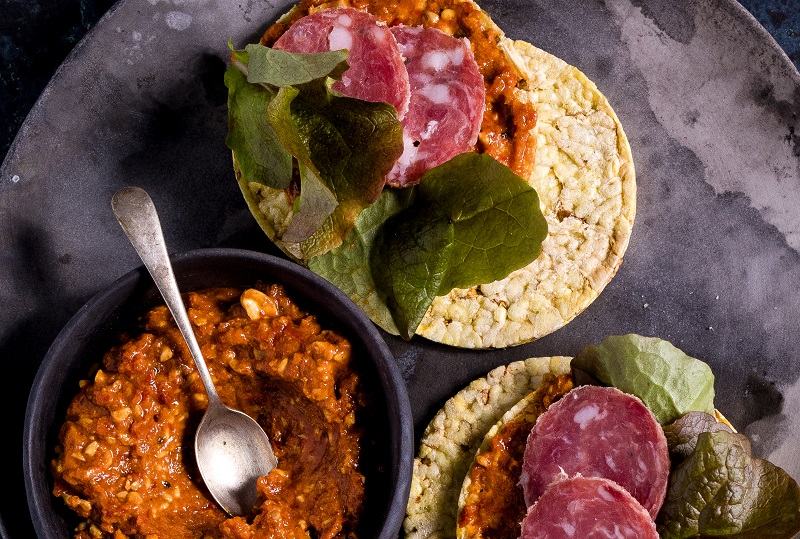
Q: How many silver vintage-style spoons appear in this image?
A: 1